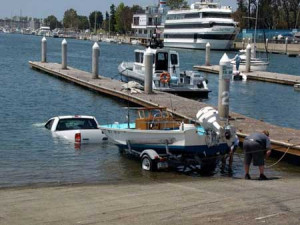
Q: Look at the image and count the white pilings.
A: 7